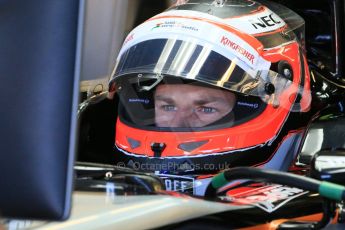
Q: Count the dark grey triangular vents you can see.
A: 2